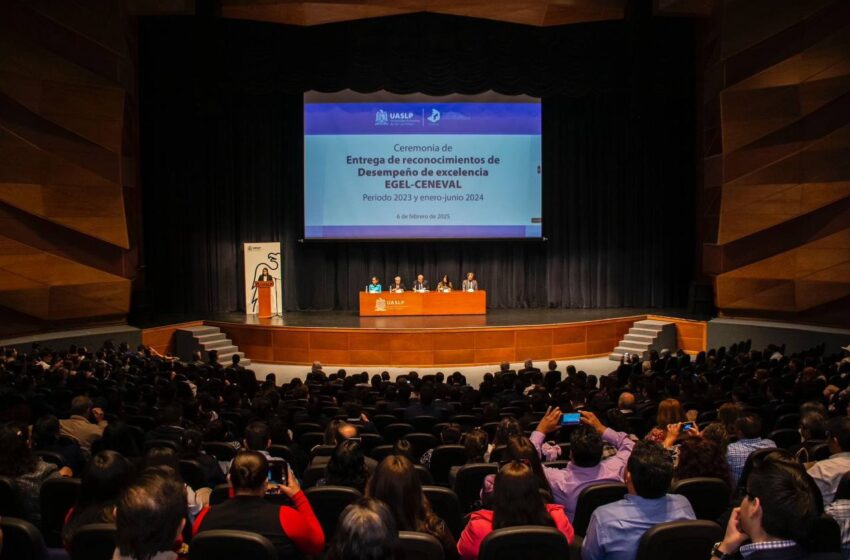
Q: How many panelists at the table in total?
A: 5